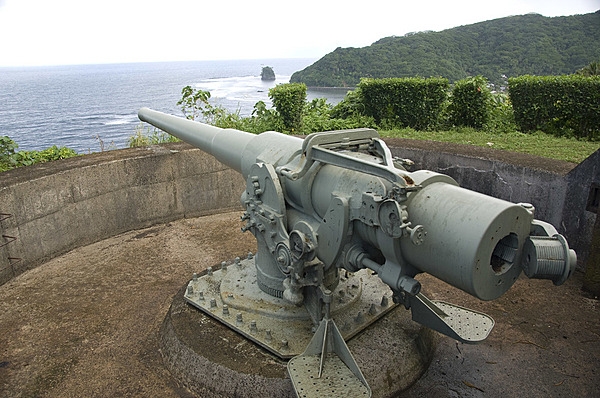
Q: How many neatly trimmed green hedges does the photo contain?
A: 4